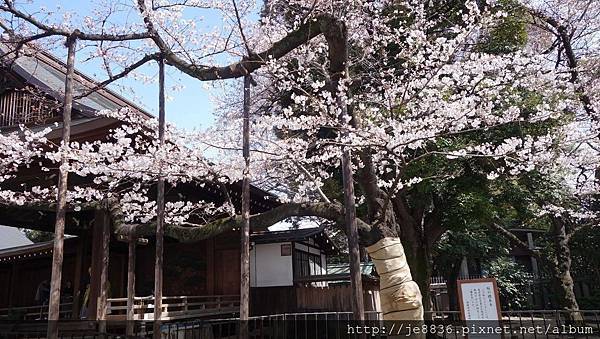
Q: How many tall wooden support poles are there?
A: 4